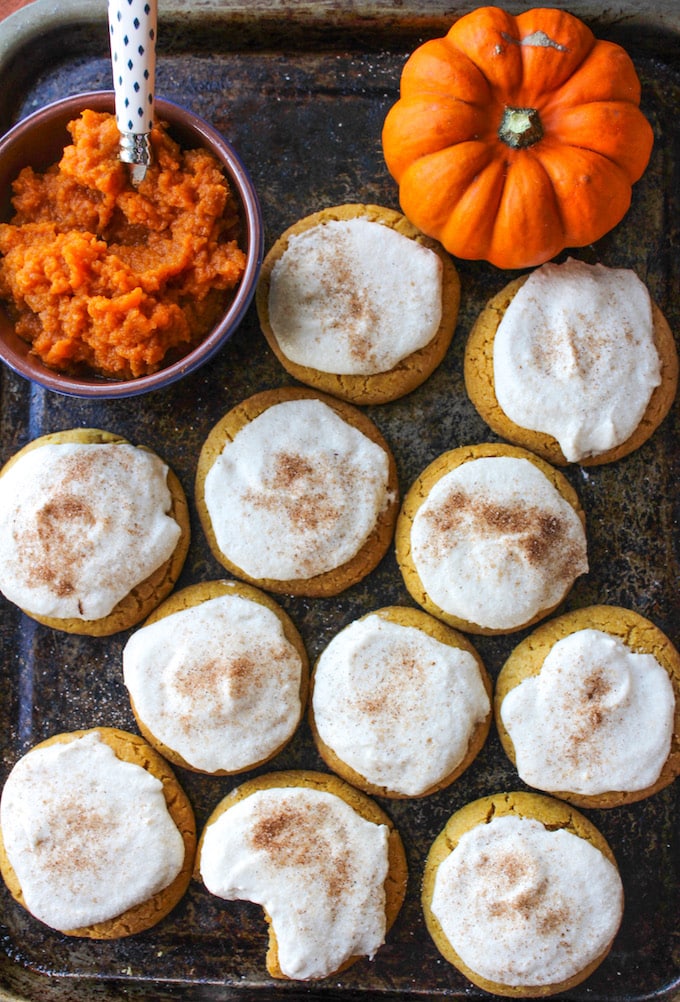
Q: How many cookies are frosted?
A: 11